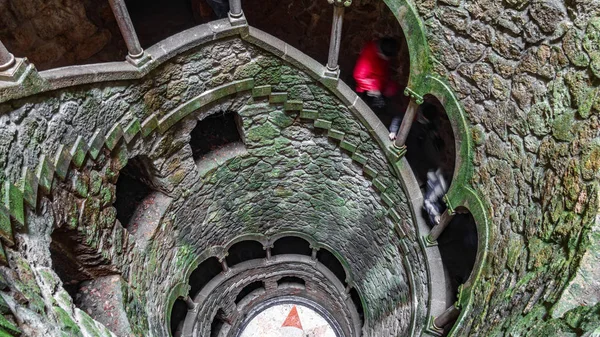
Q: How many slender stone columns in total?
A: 12